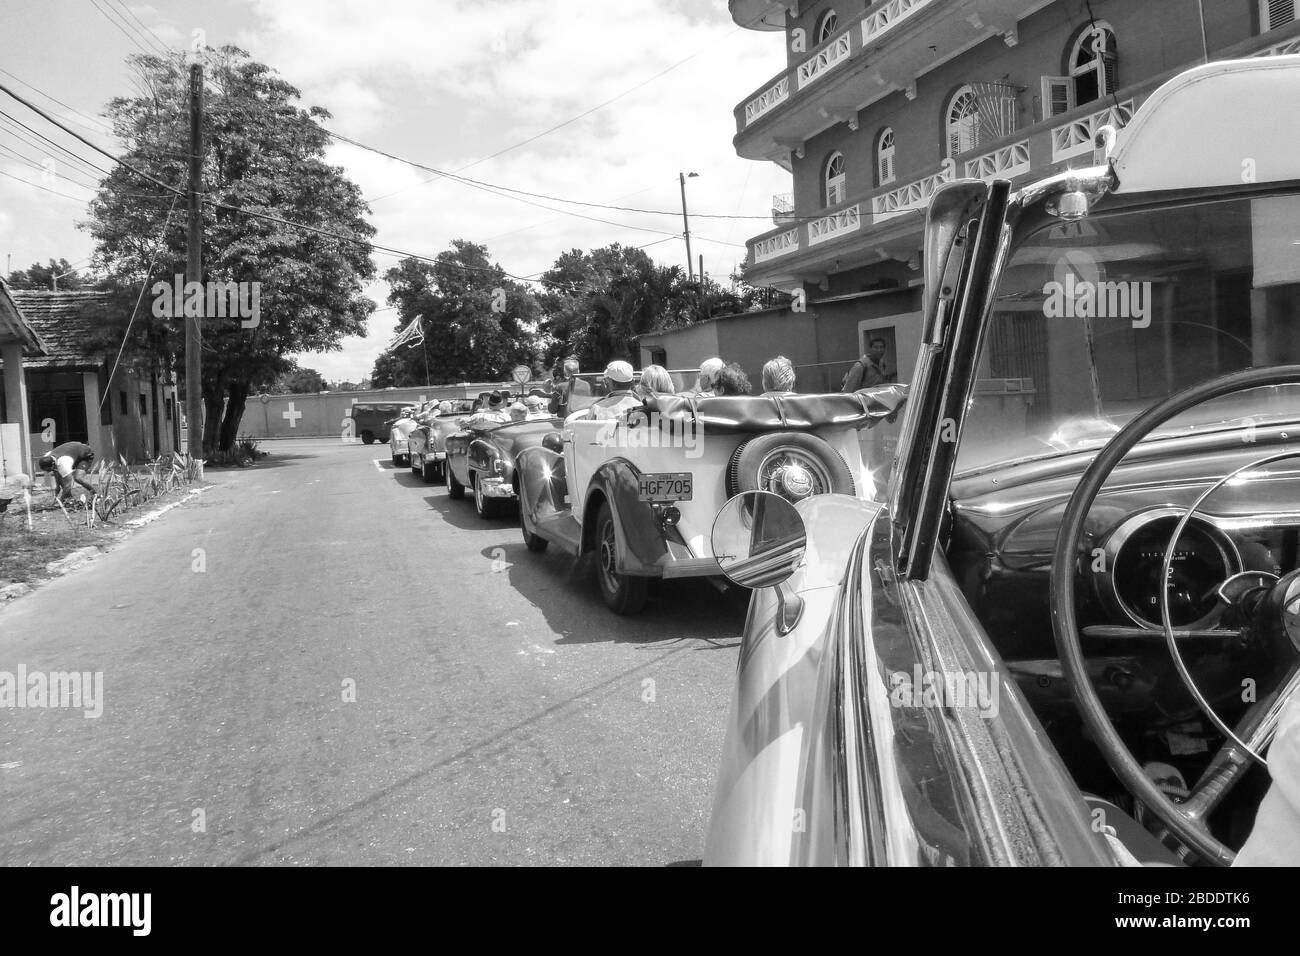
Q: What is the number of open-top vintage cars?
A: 5